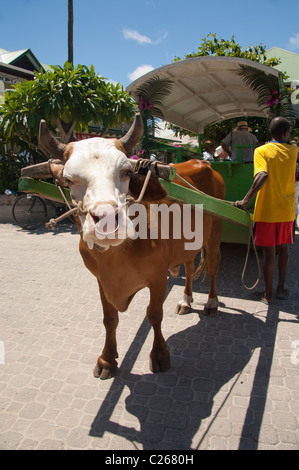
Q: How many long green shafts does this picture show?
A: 2